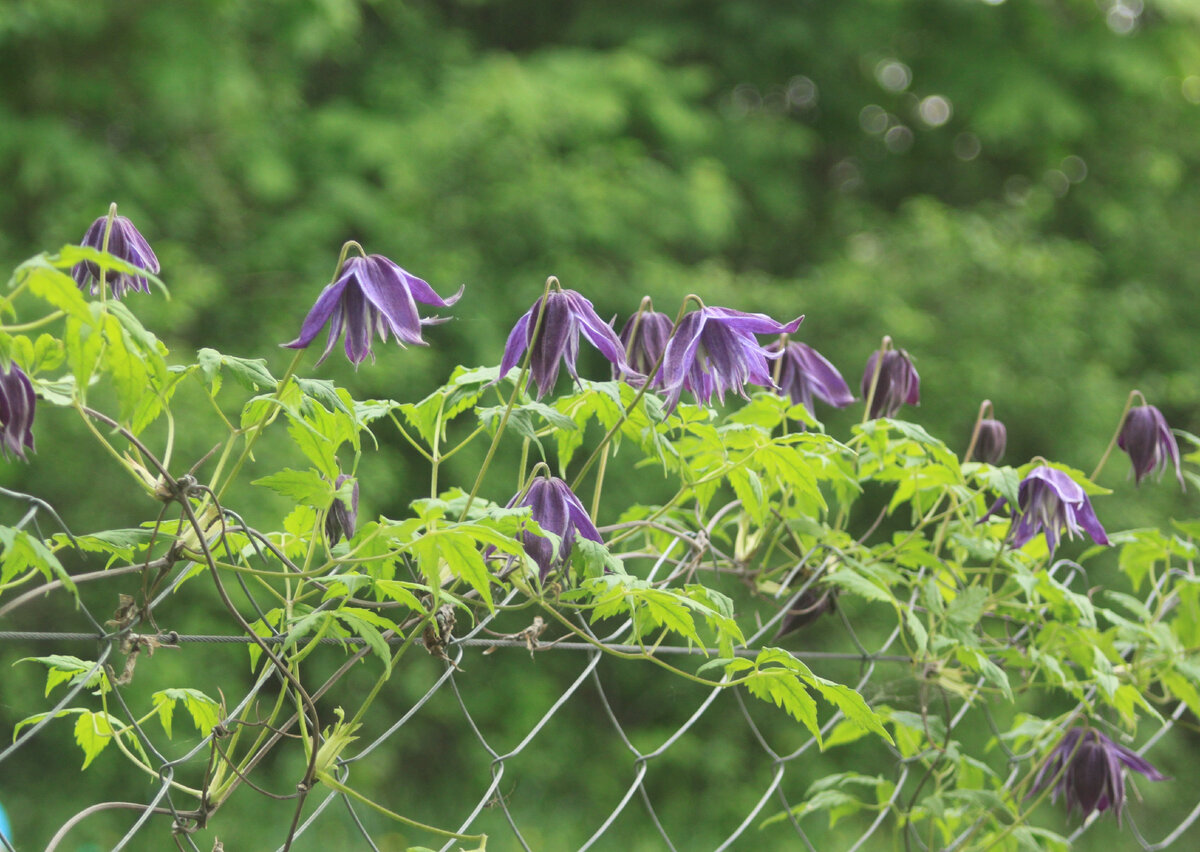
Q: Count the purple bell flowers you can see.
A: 15